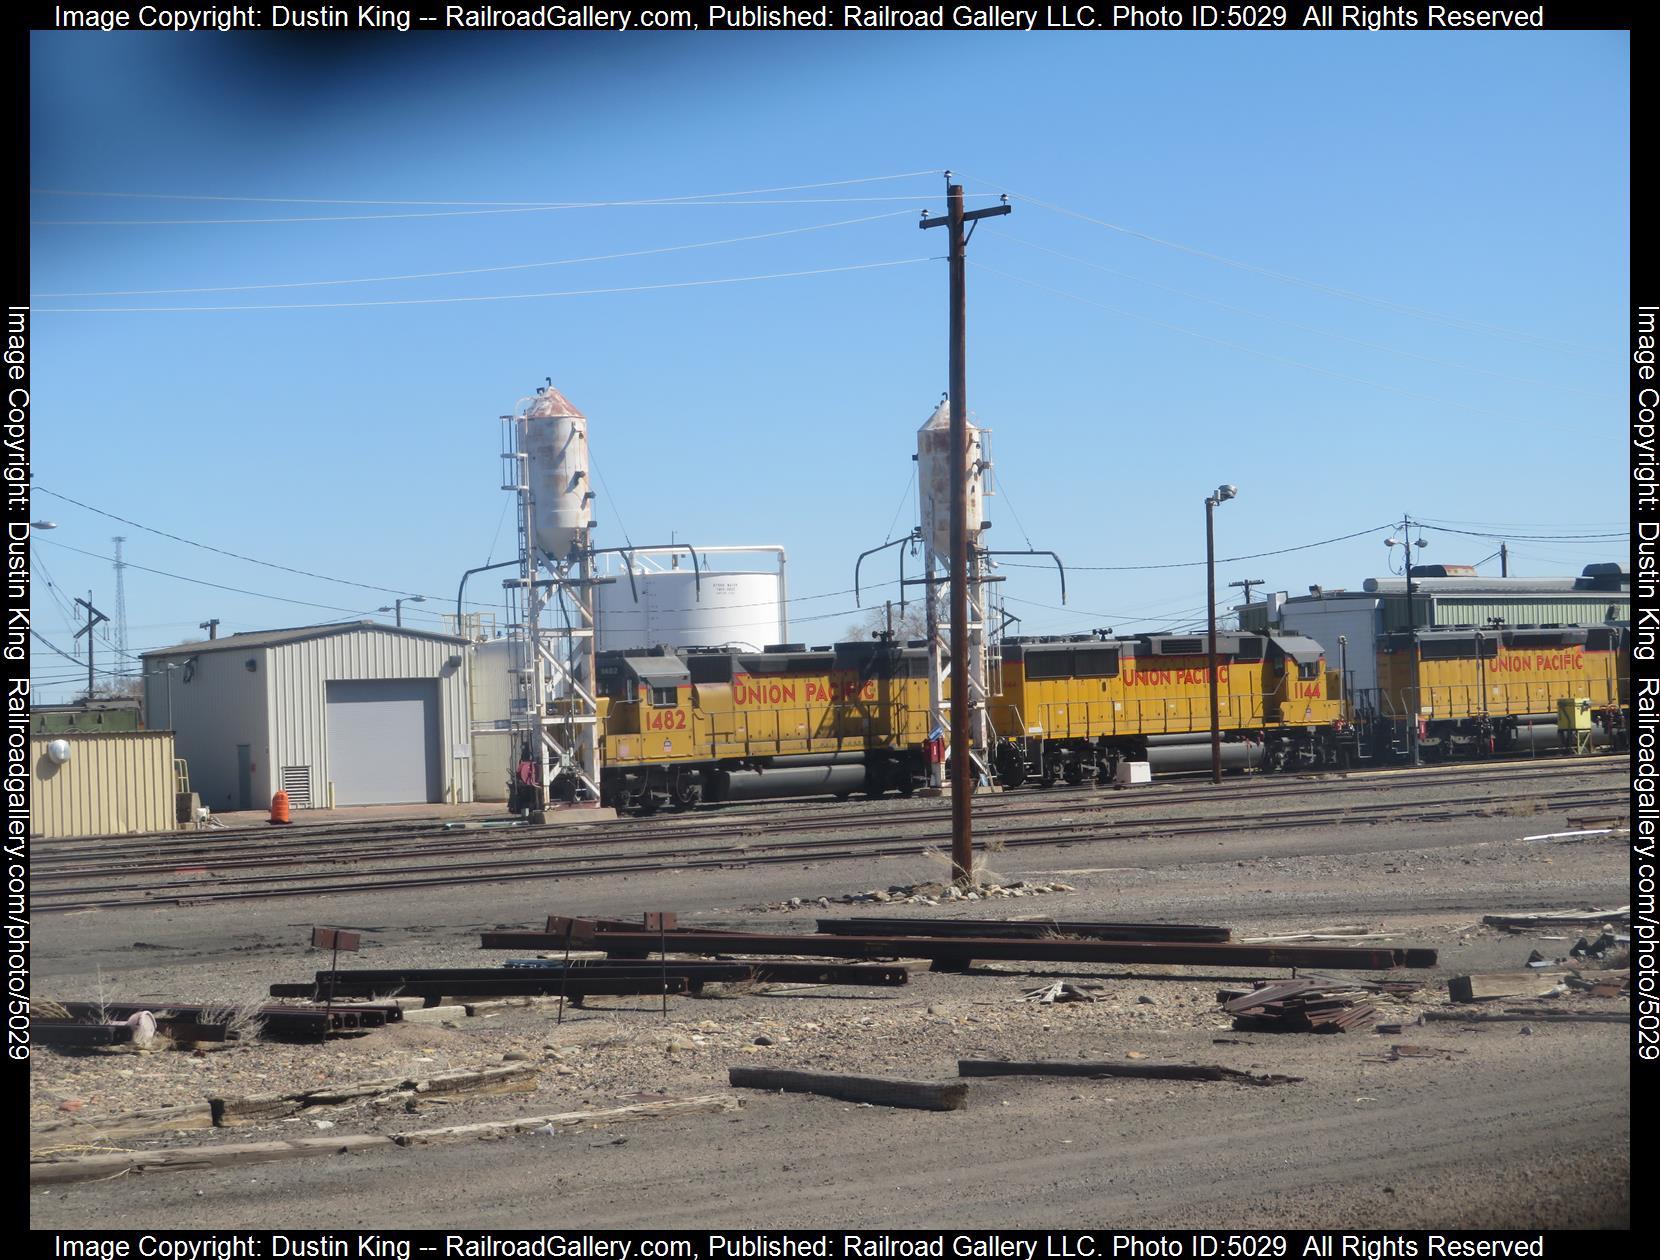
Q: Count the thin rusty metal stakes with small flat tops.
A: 3